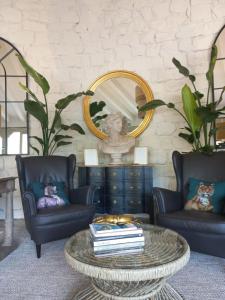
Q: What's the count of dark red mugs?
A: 0